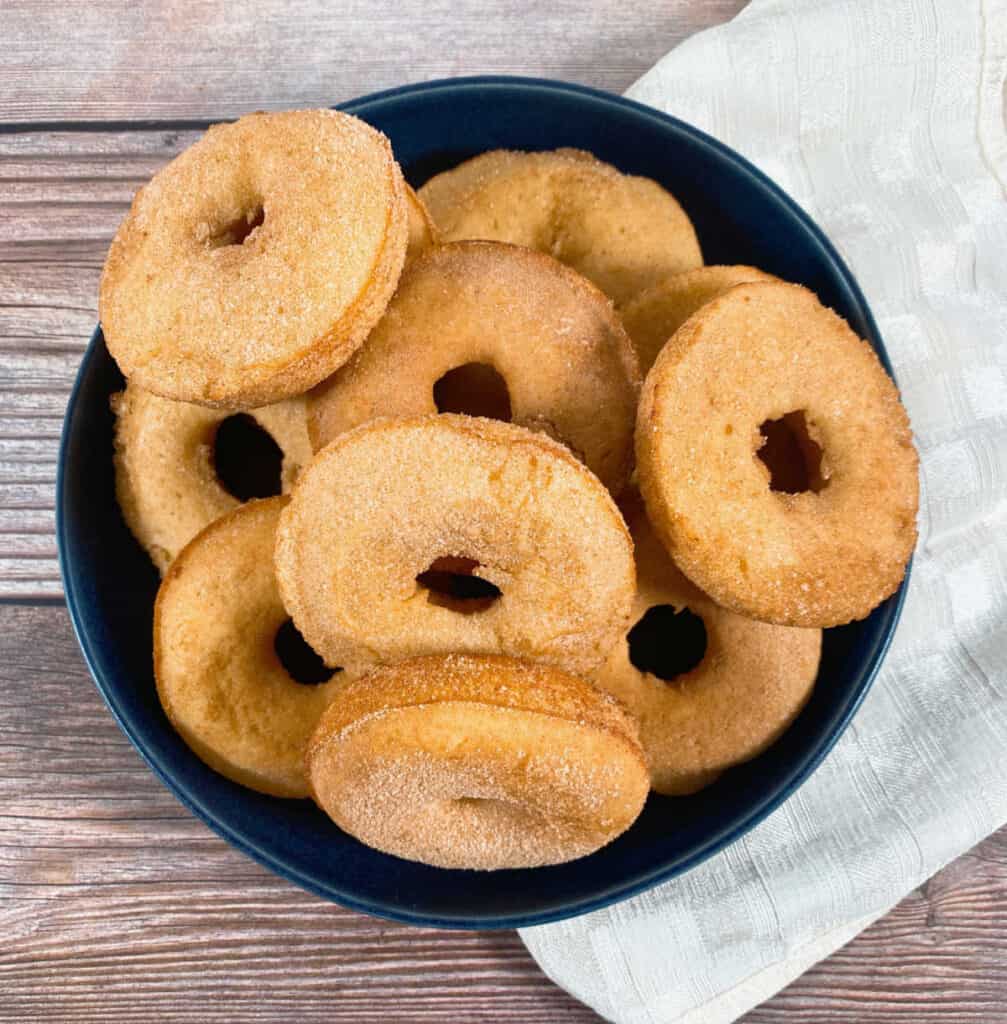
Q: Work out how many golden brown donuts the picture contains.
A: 11